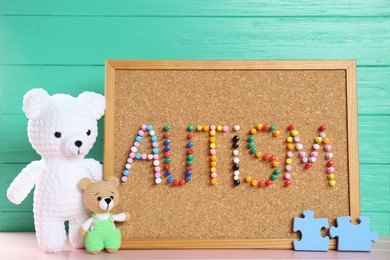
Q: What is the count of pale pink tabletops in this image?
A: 1